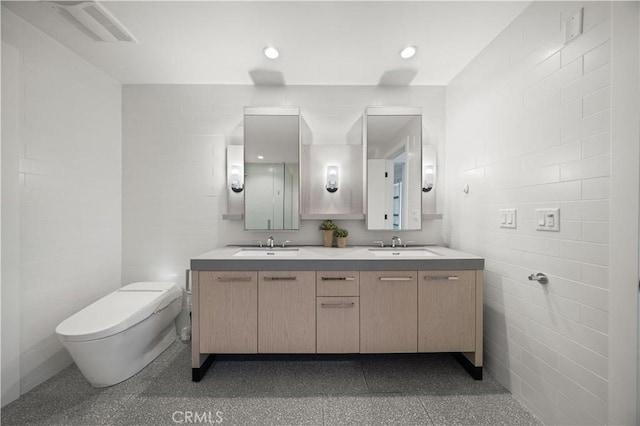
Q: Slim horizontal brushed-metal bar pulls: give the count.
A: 6